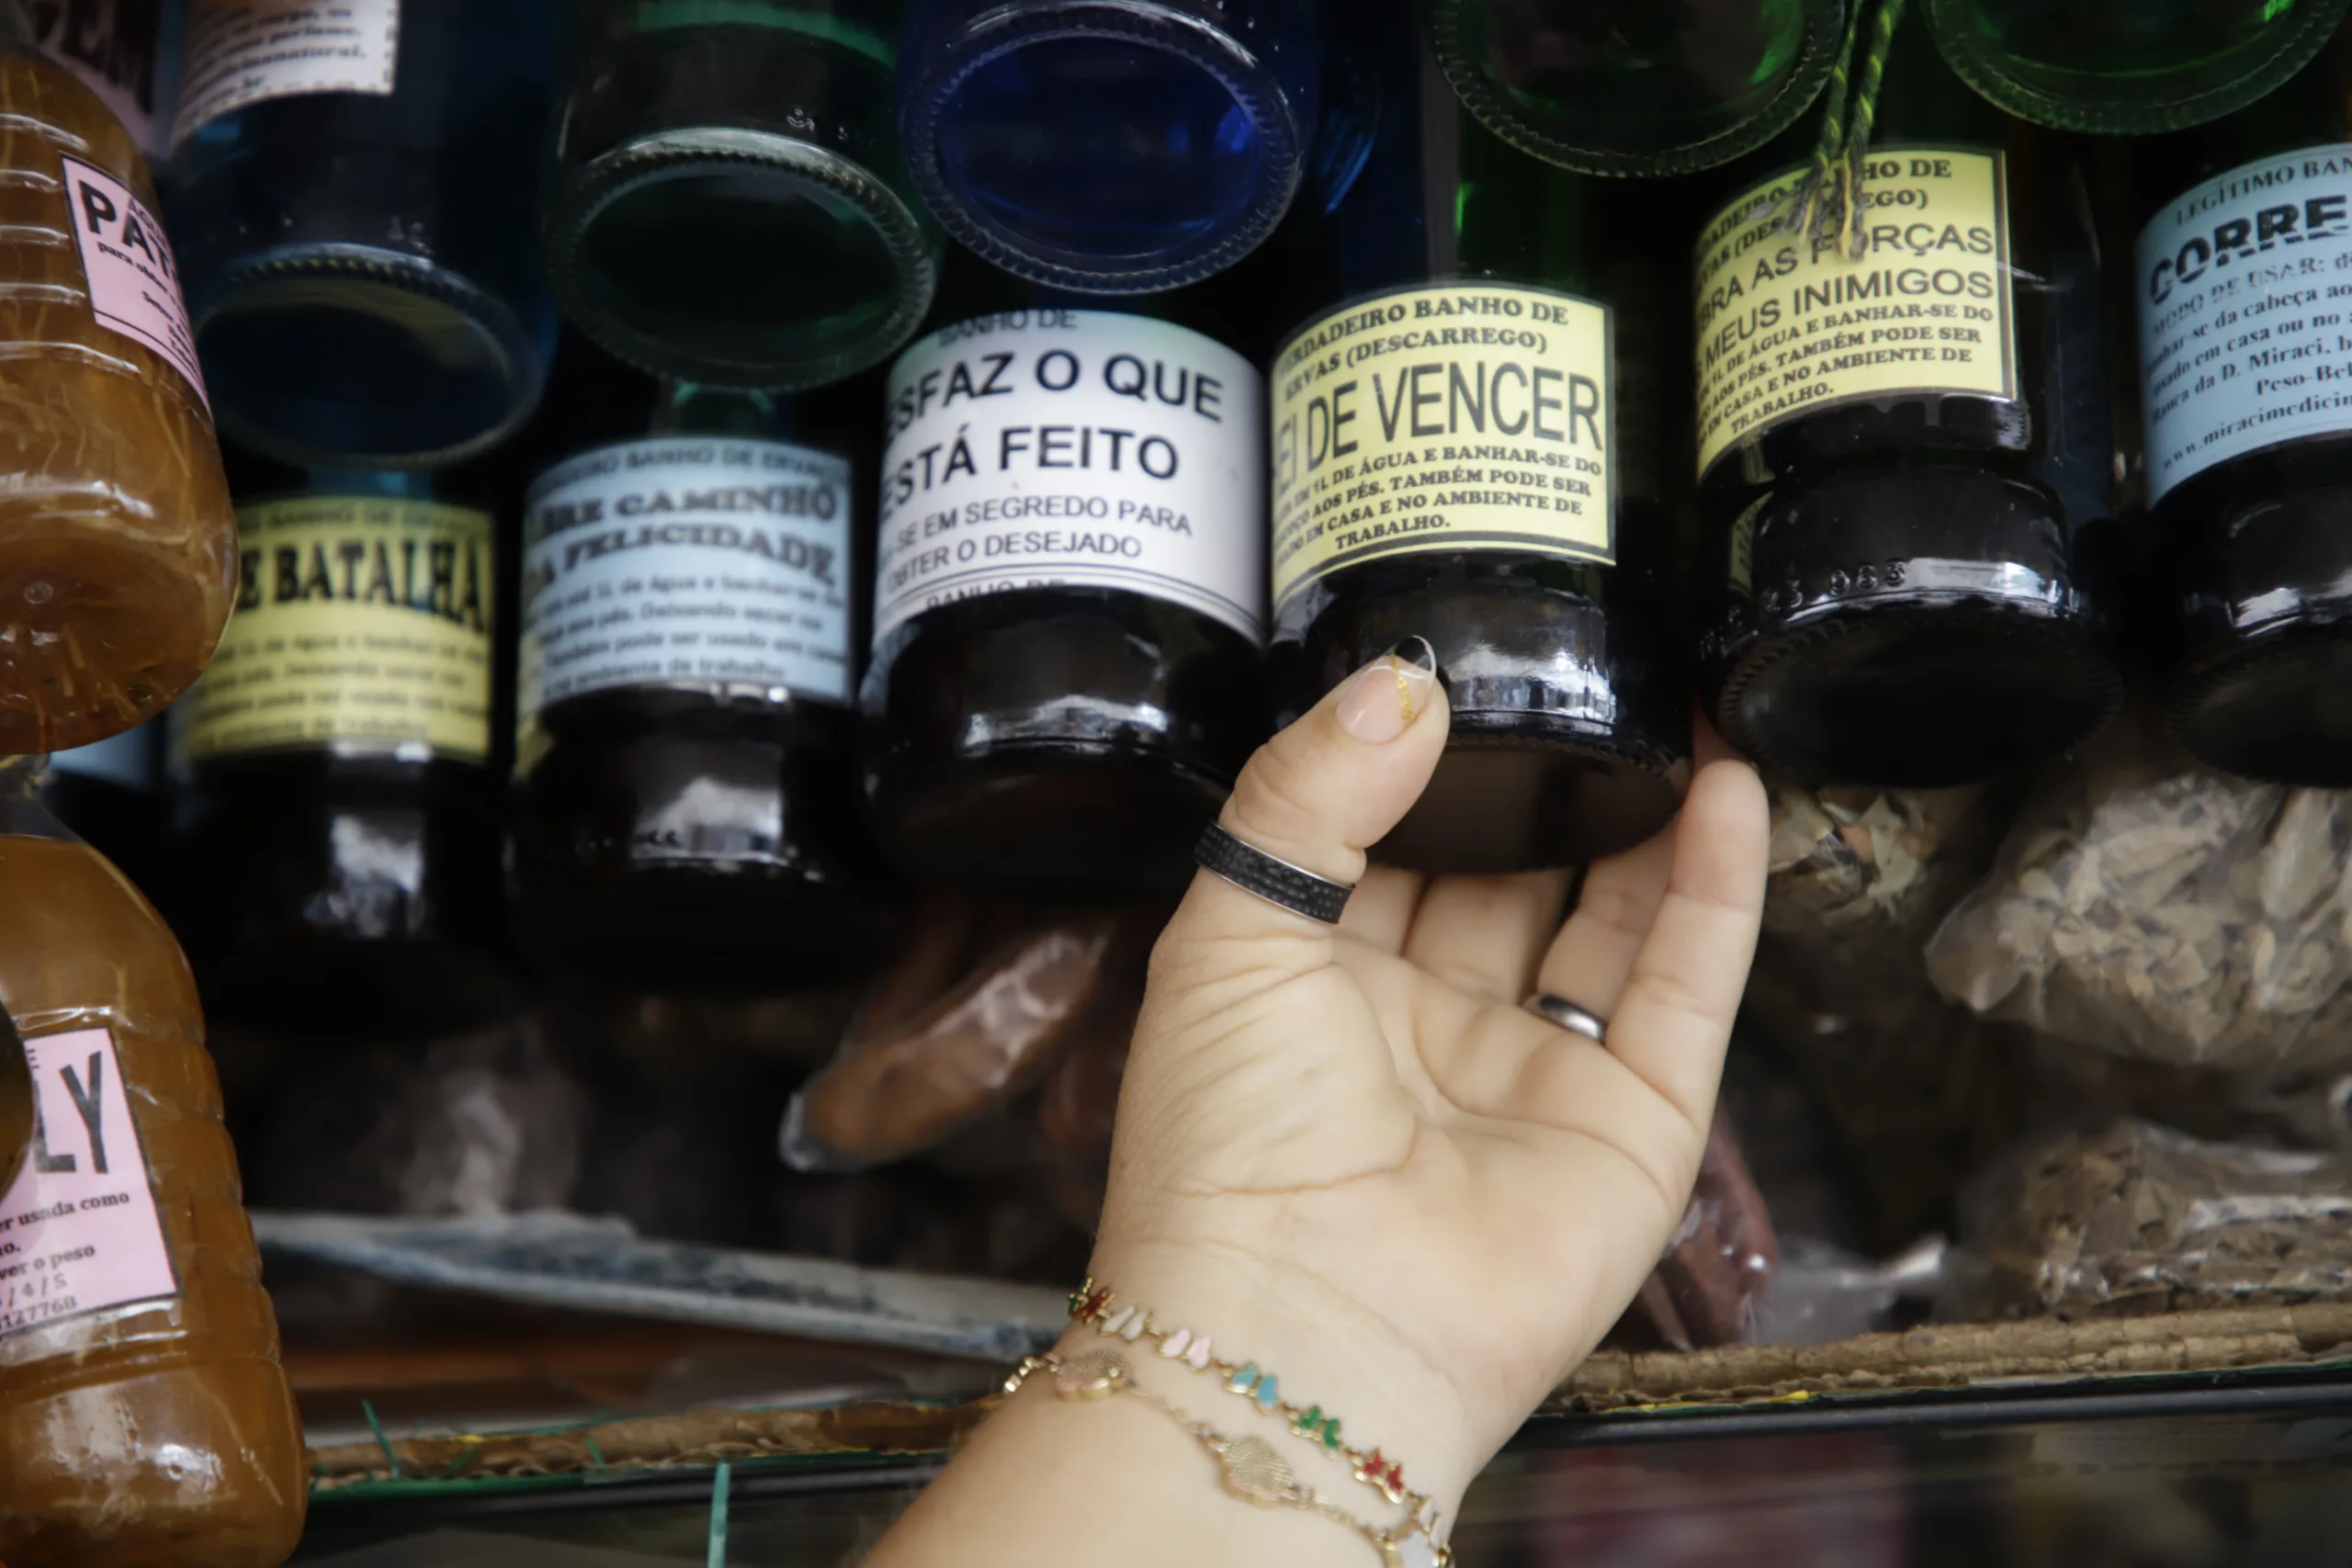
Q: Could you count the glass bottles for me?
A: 11